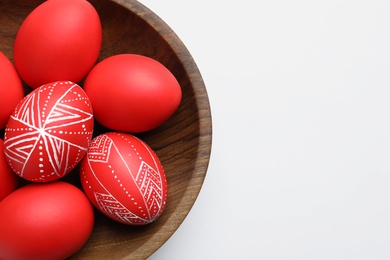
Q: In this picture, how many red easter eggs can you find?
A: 7